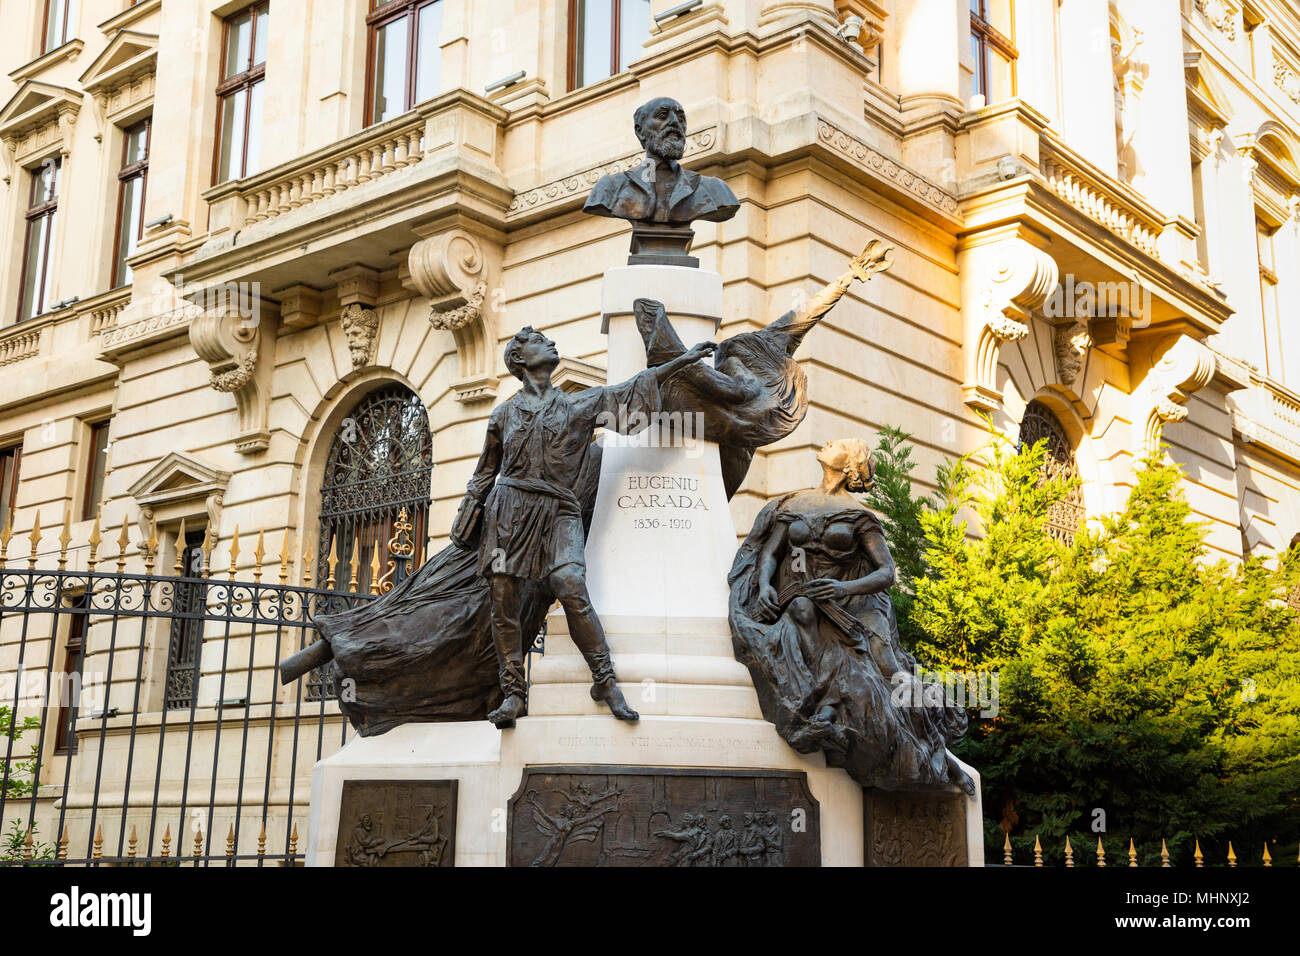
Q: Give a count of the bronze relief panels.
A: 3